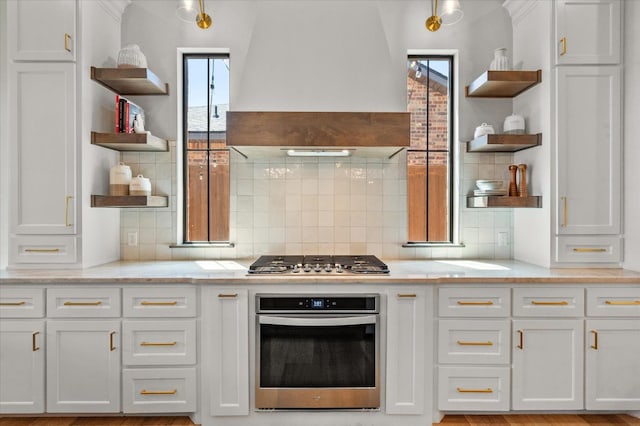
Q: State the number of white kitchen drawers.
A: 12